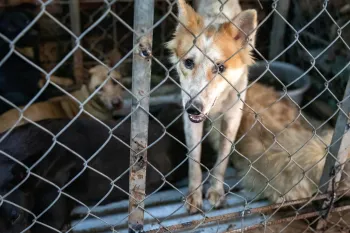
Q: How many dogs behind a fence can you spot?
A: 4